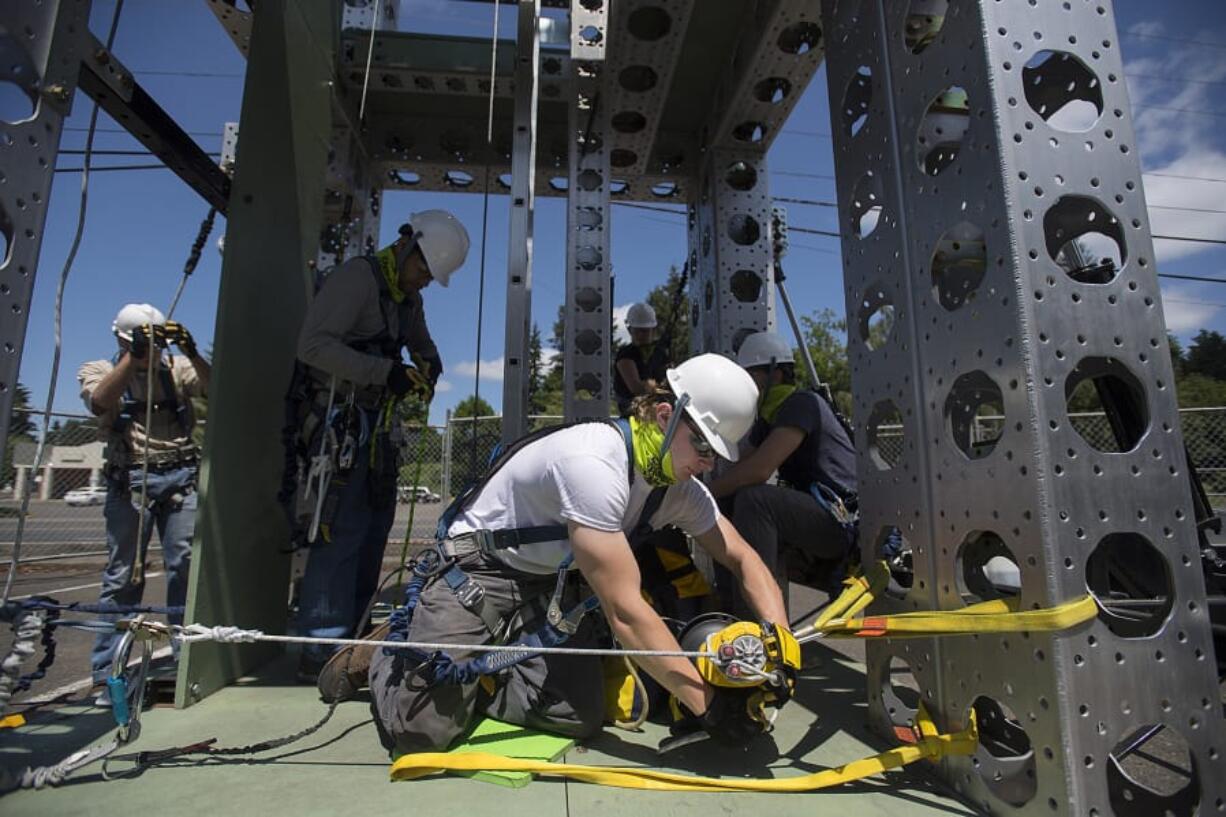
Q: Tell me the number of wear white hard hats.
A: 5